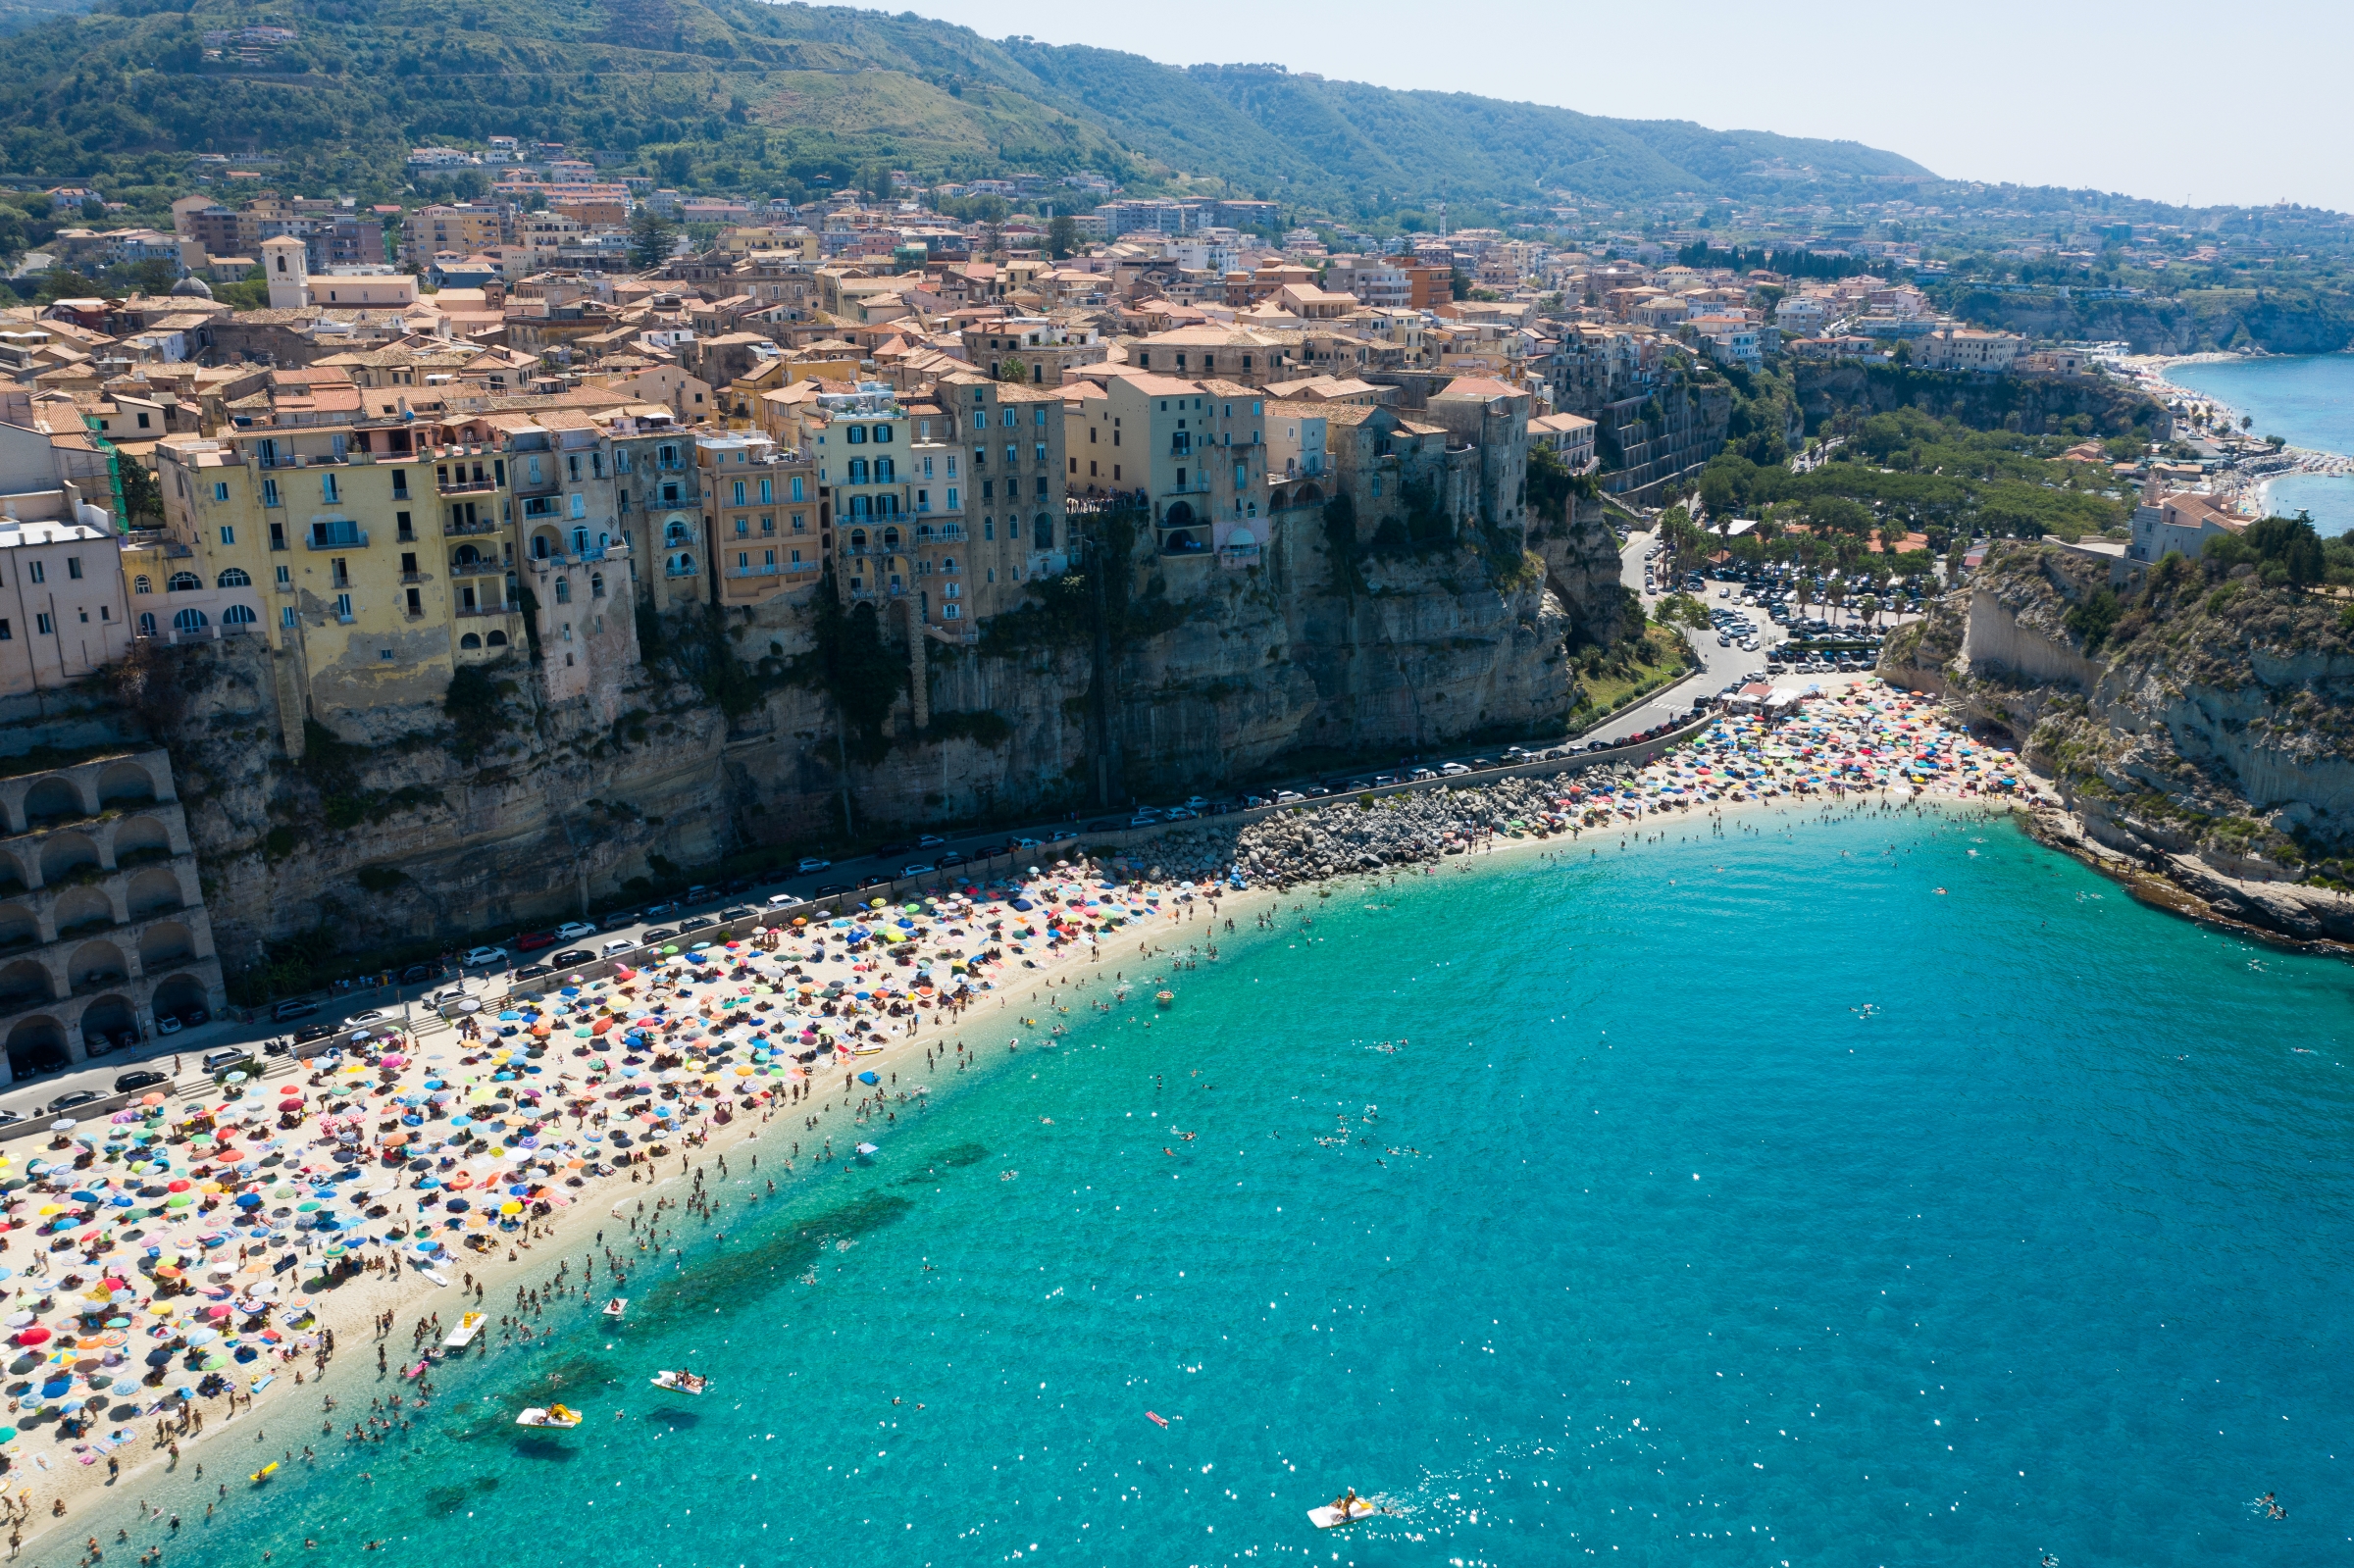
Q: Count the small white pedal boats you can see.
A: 4